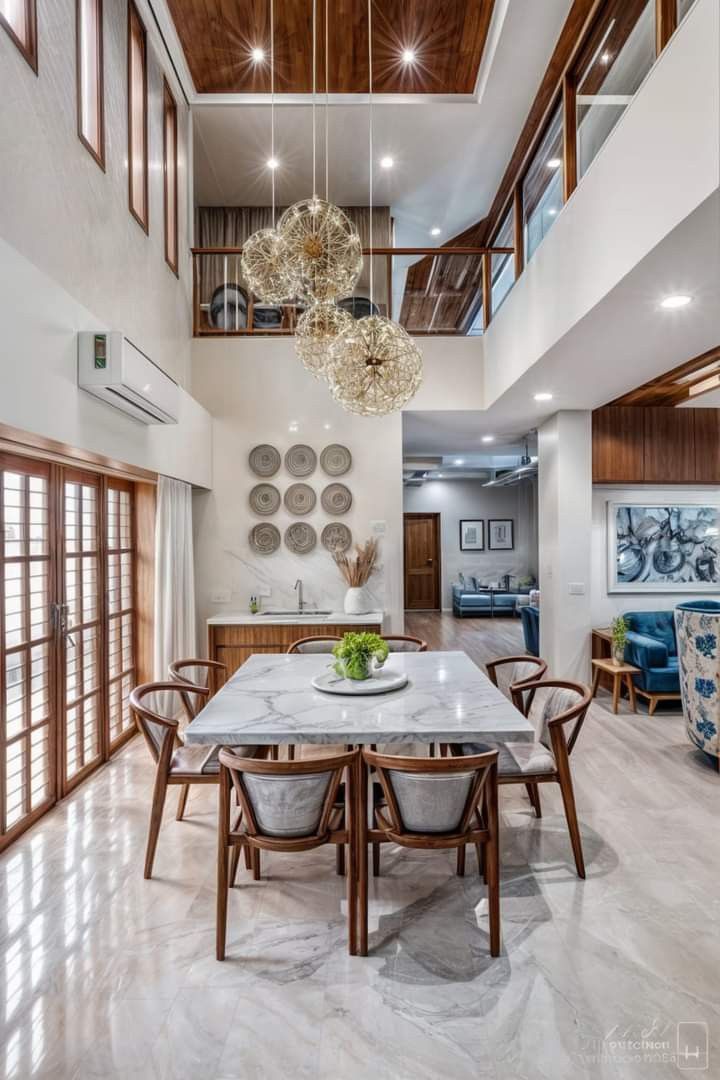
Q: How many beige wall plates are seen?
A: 9